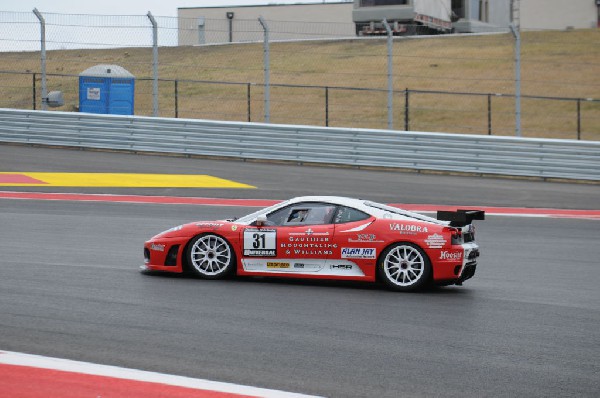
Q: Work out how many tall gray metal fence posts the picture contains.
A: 5